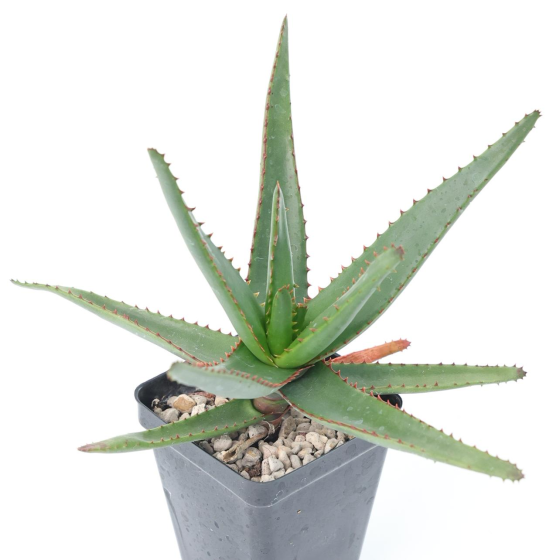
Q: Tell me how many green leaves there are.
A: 11